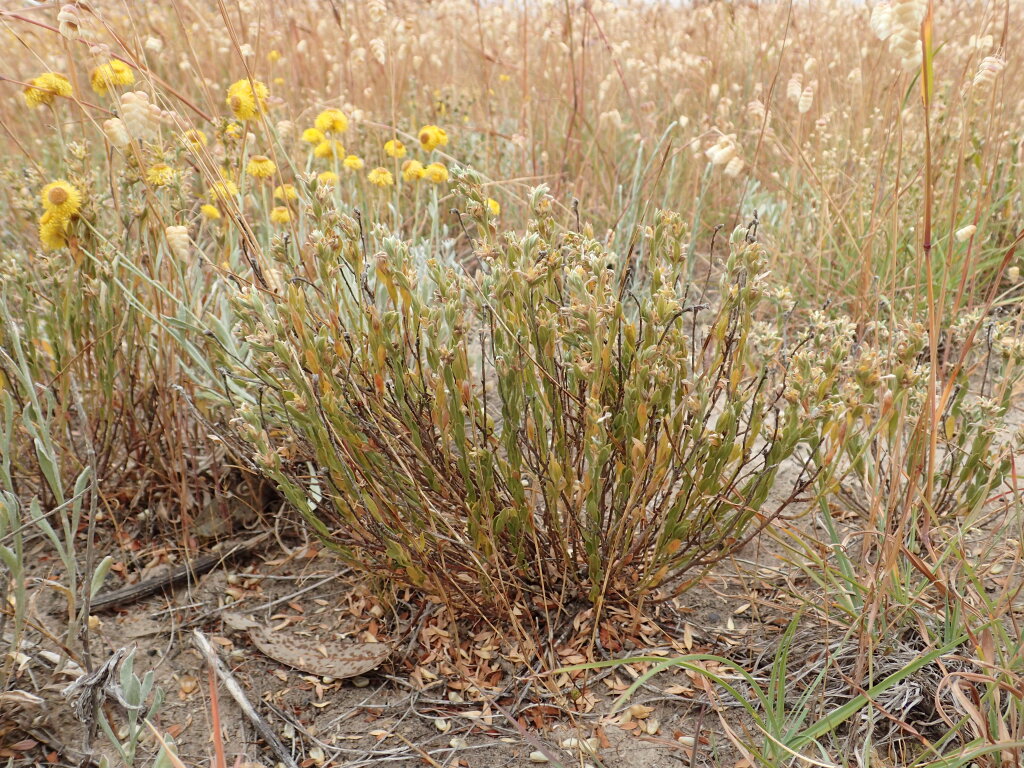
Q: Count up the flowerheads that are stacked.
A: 2